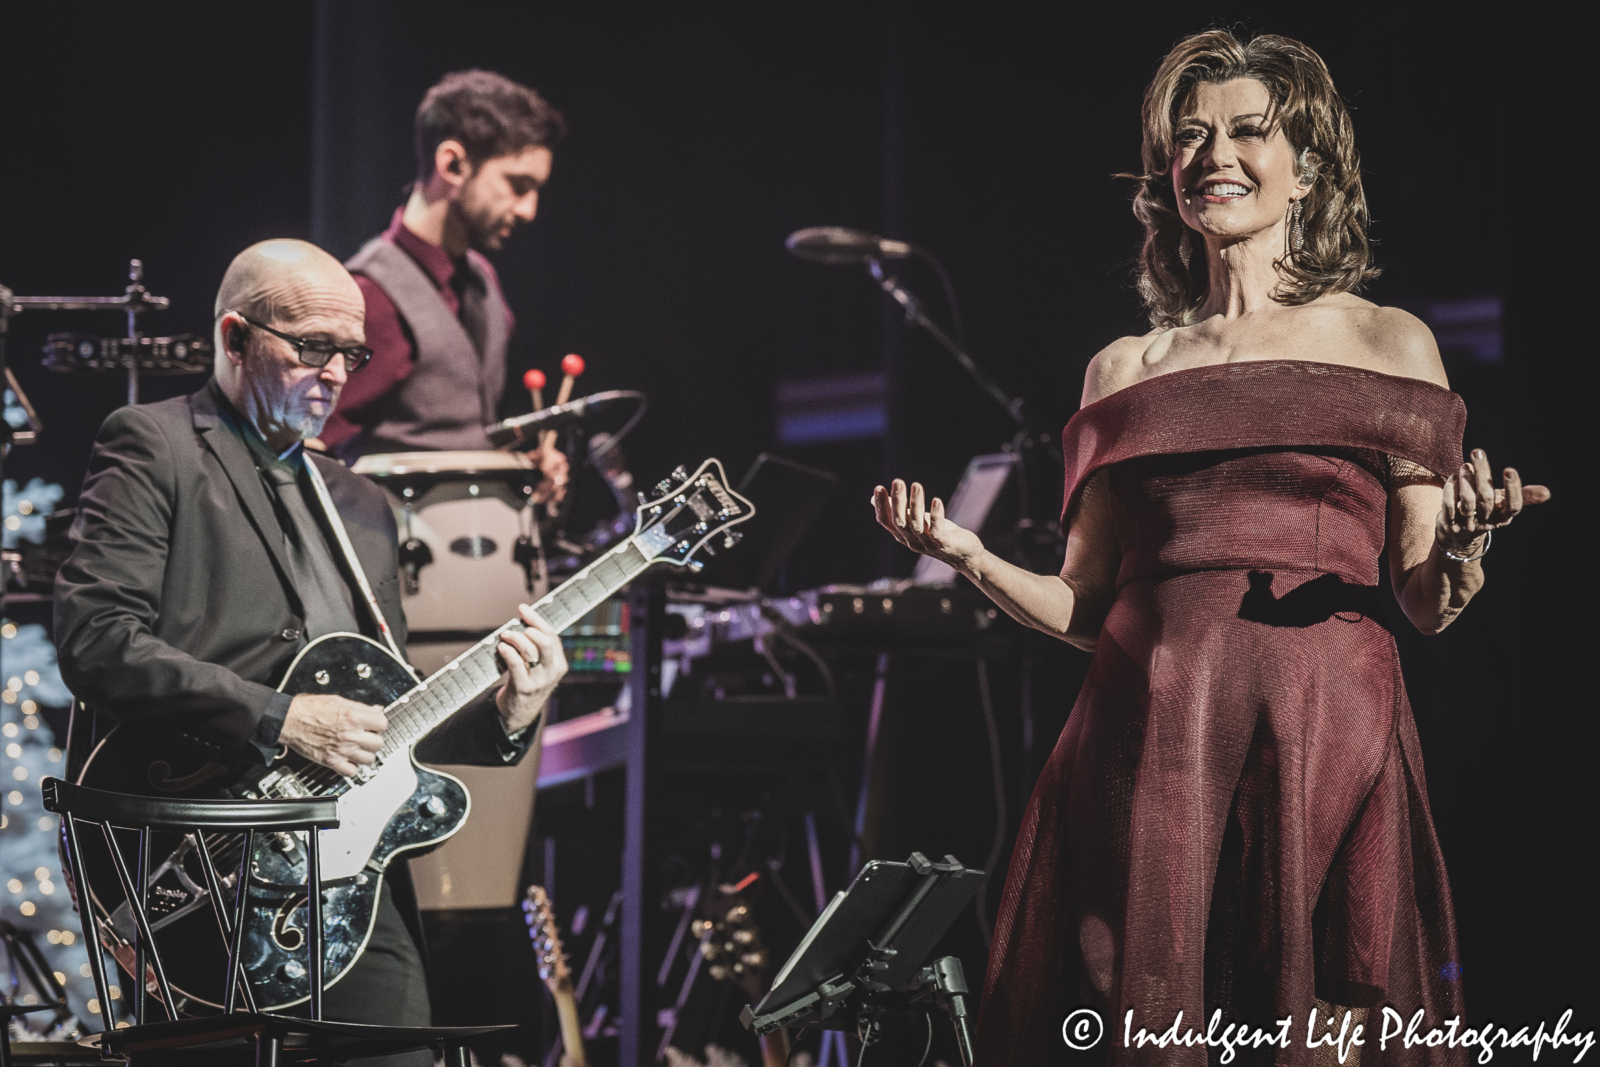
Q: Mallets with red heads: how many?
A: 2